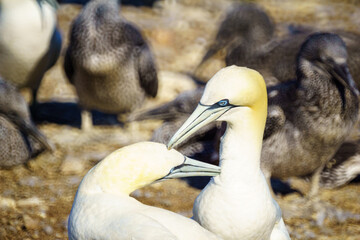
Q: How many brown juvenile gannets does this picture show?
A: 5